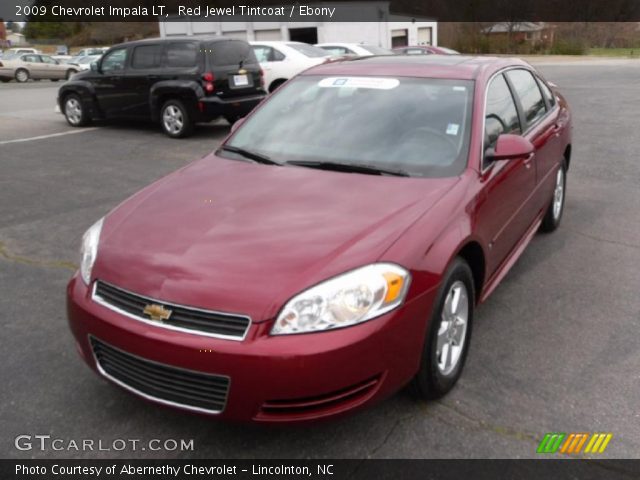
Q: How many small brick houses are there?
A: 1